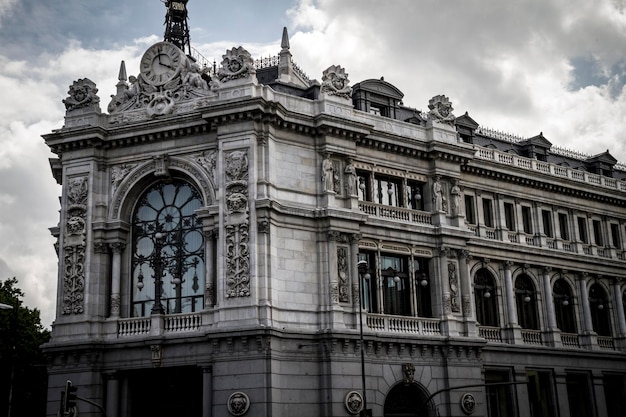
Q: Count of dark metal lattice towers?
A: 1